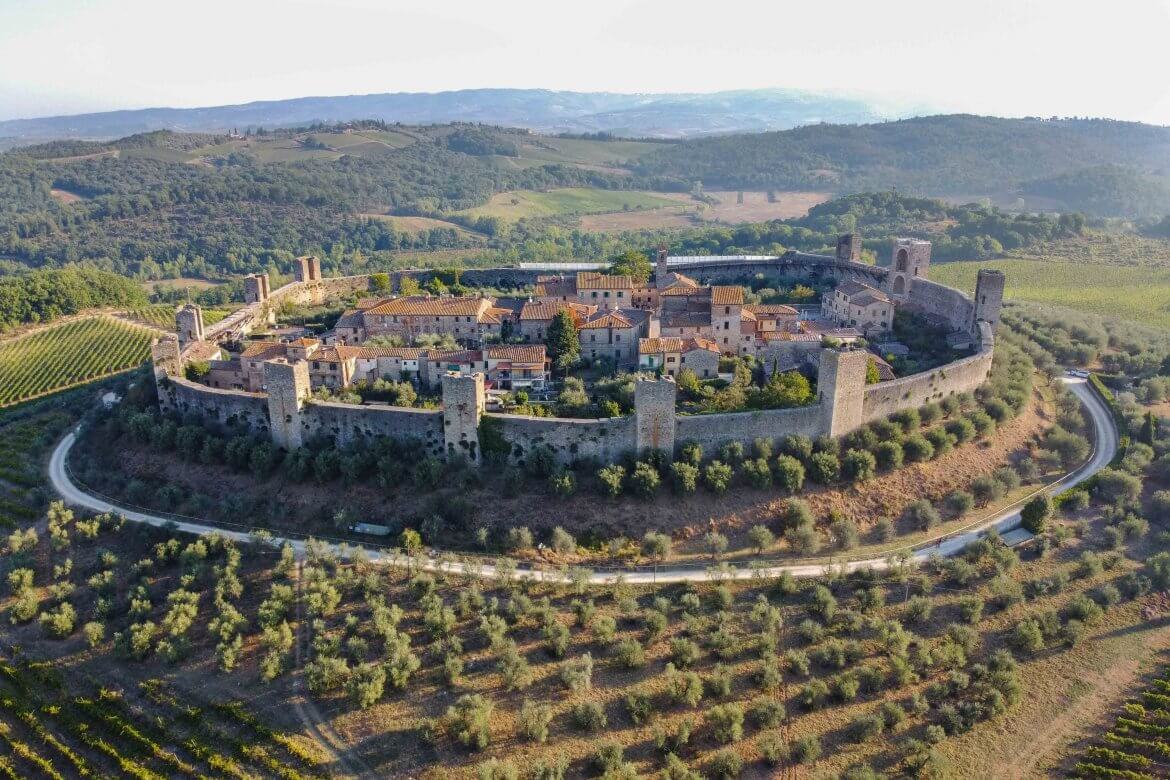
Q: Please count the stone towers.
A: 11